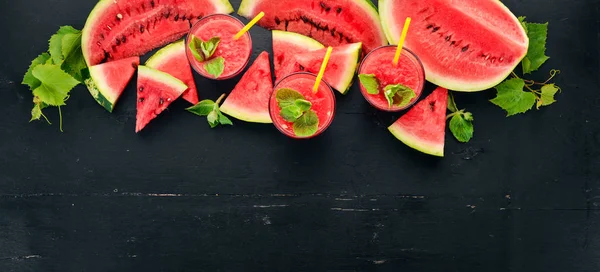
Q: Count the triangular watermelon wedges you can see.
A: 7